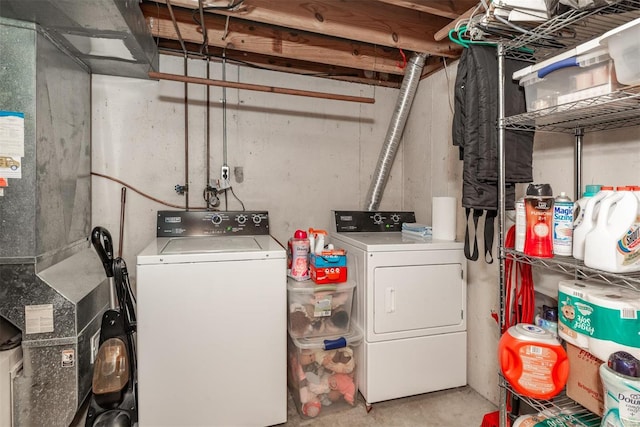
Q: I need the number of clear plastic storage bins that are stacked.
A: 2